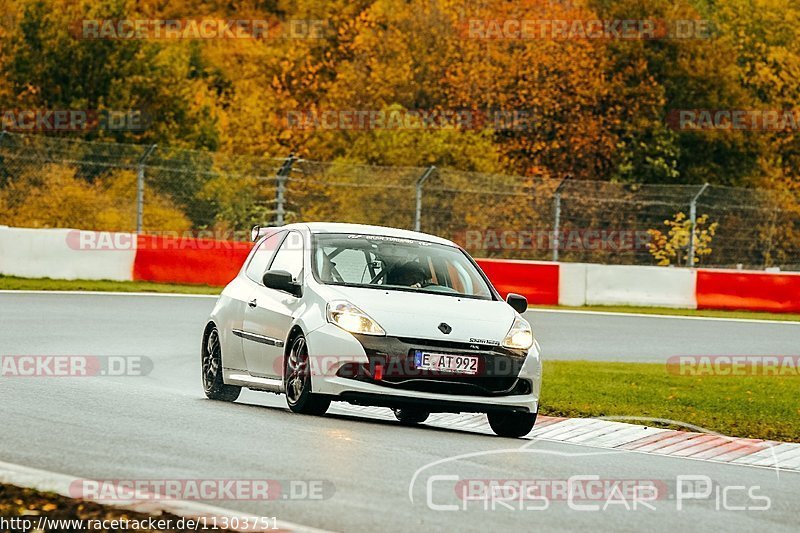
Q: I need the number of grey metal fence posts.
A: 5